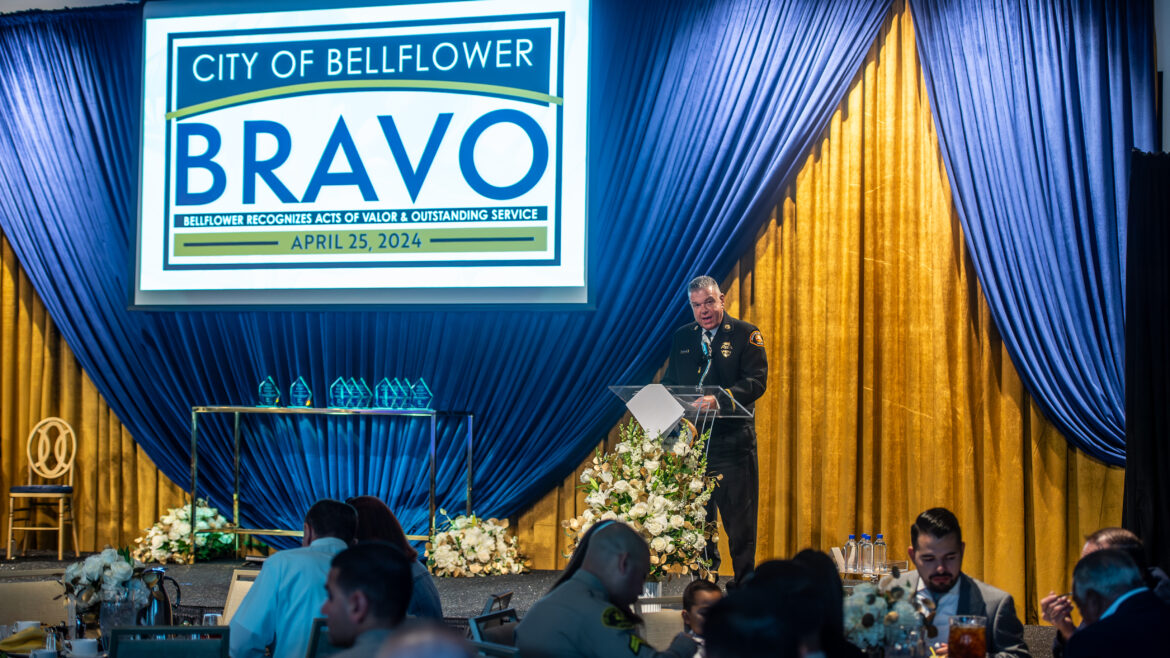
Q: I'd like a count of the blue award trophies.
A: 9